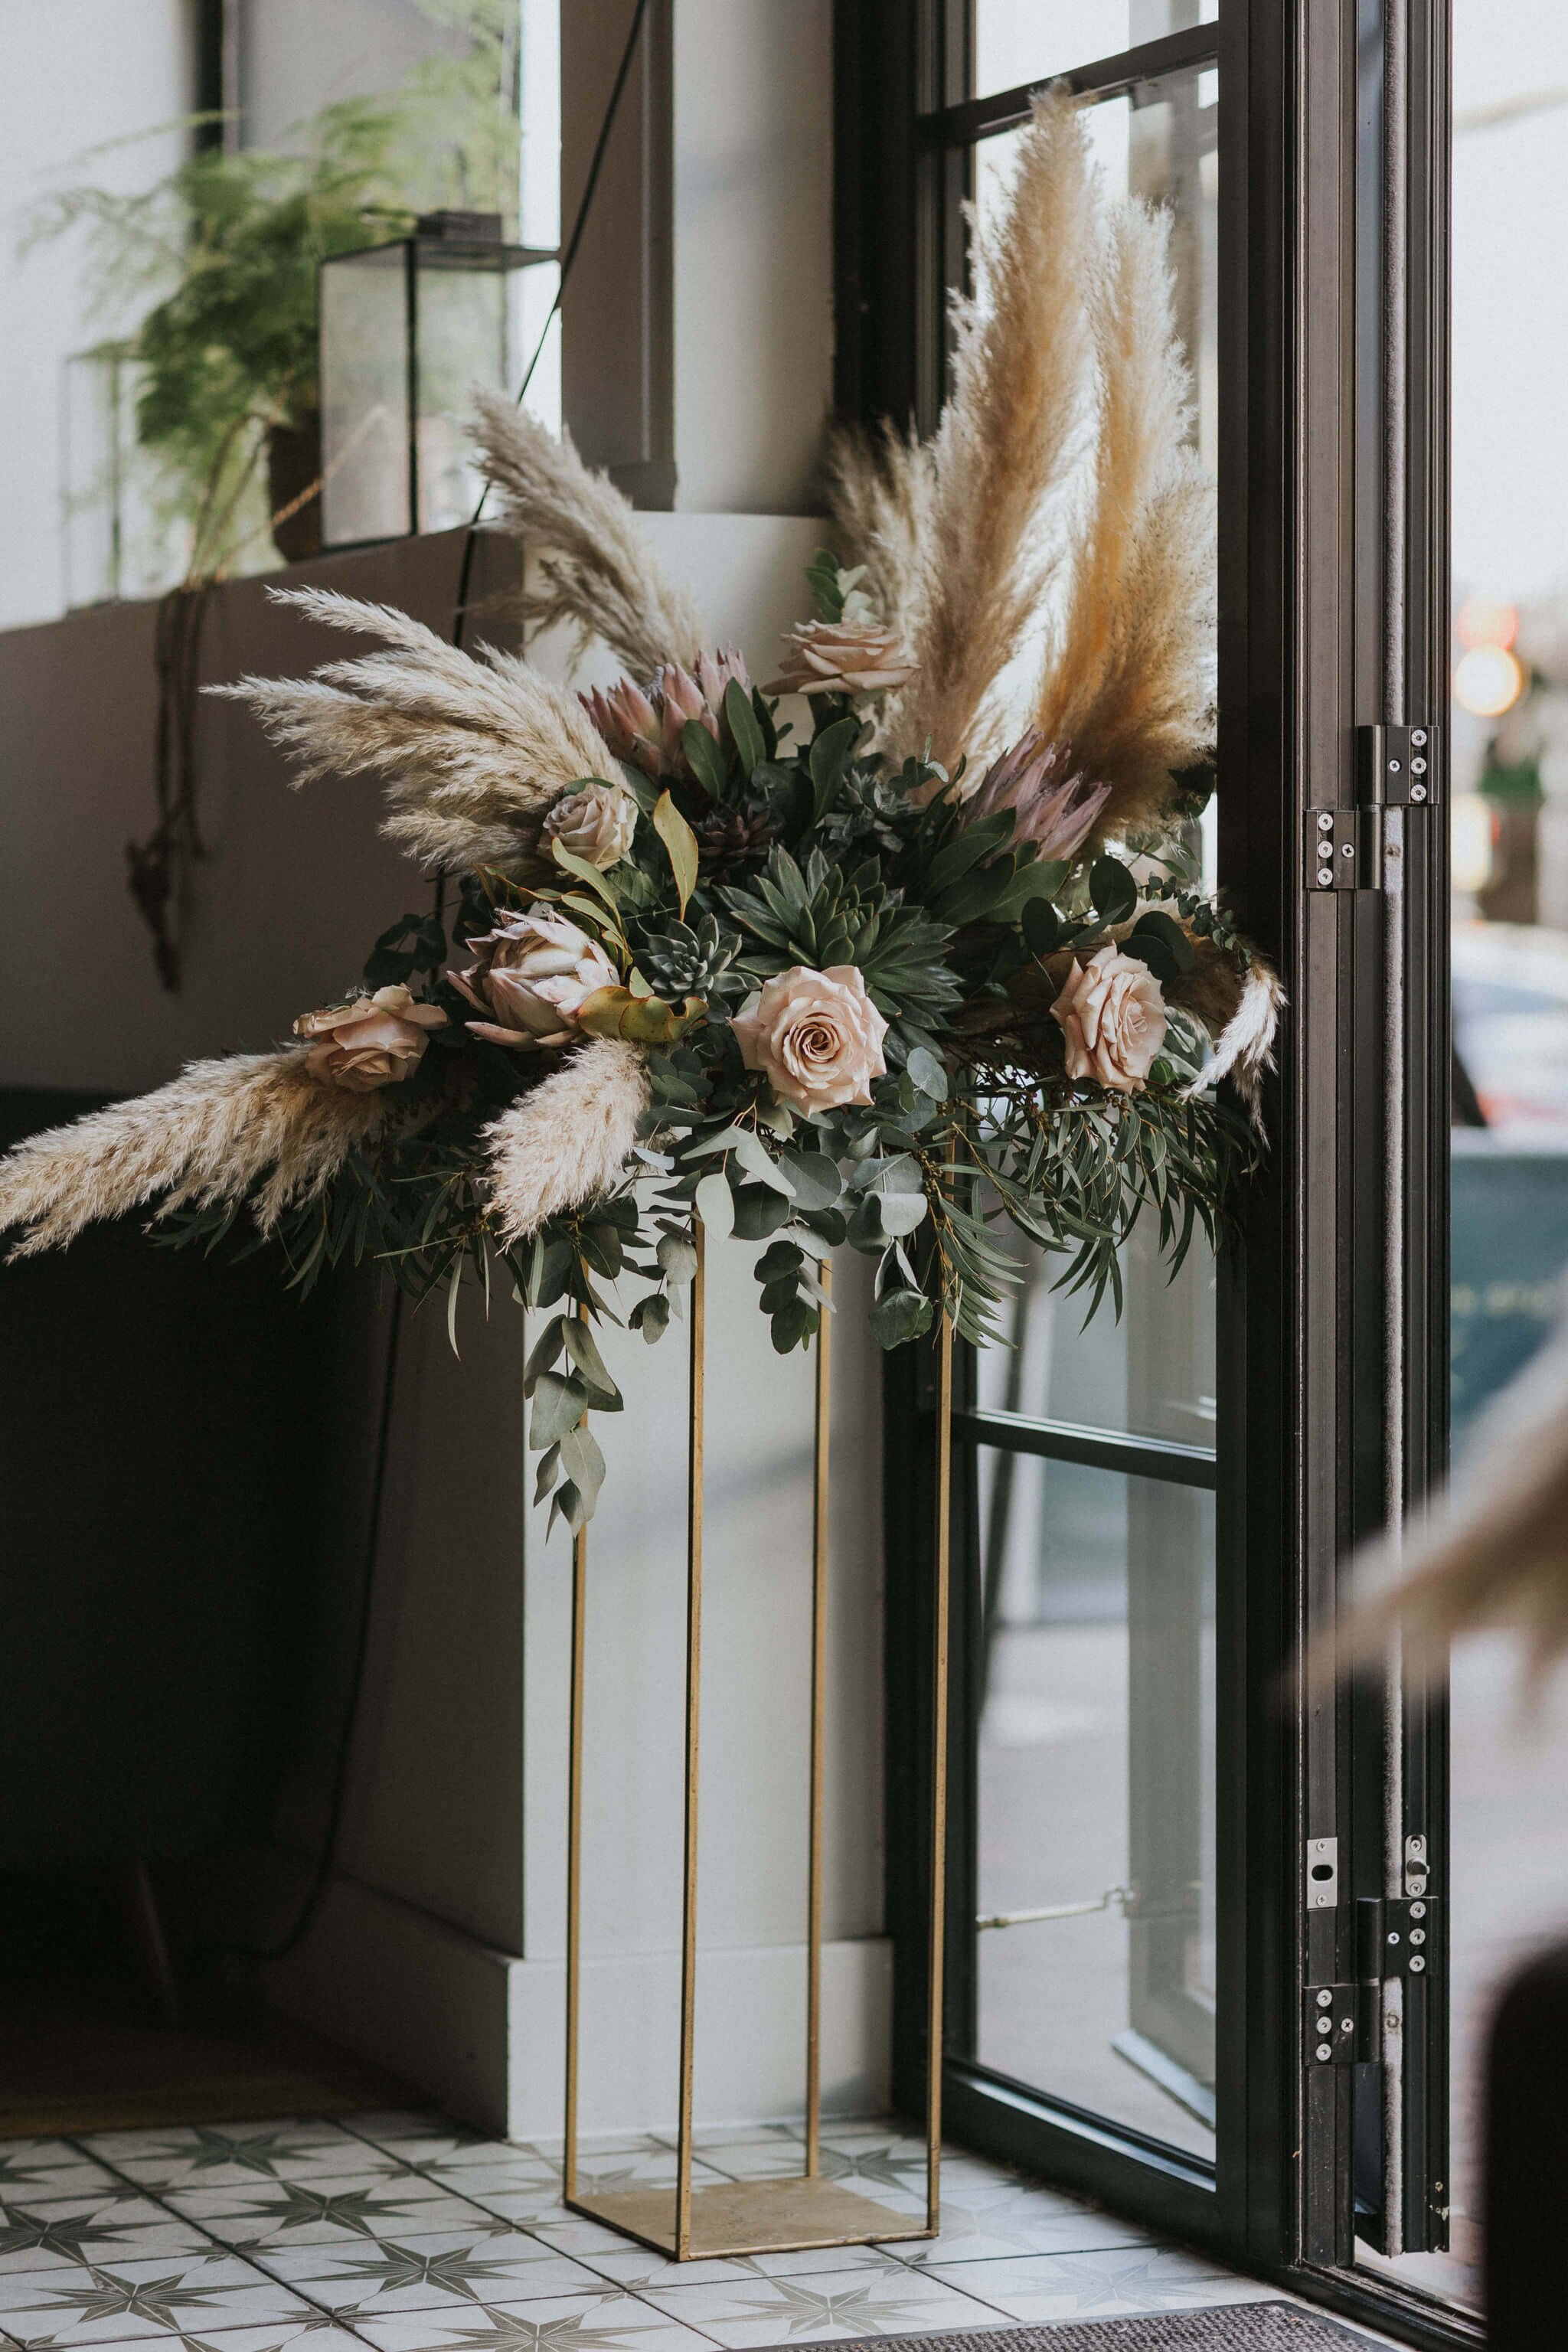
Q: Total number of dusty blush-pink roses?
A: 5